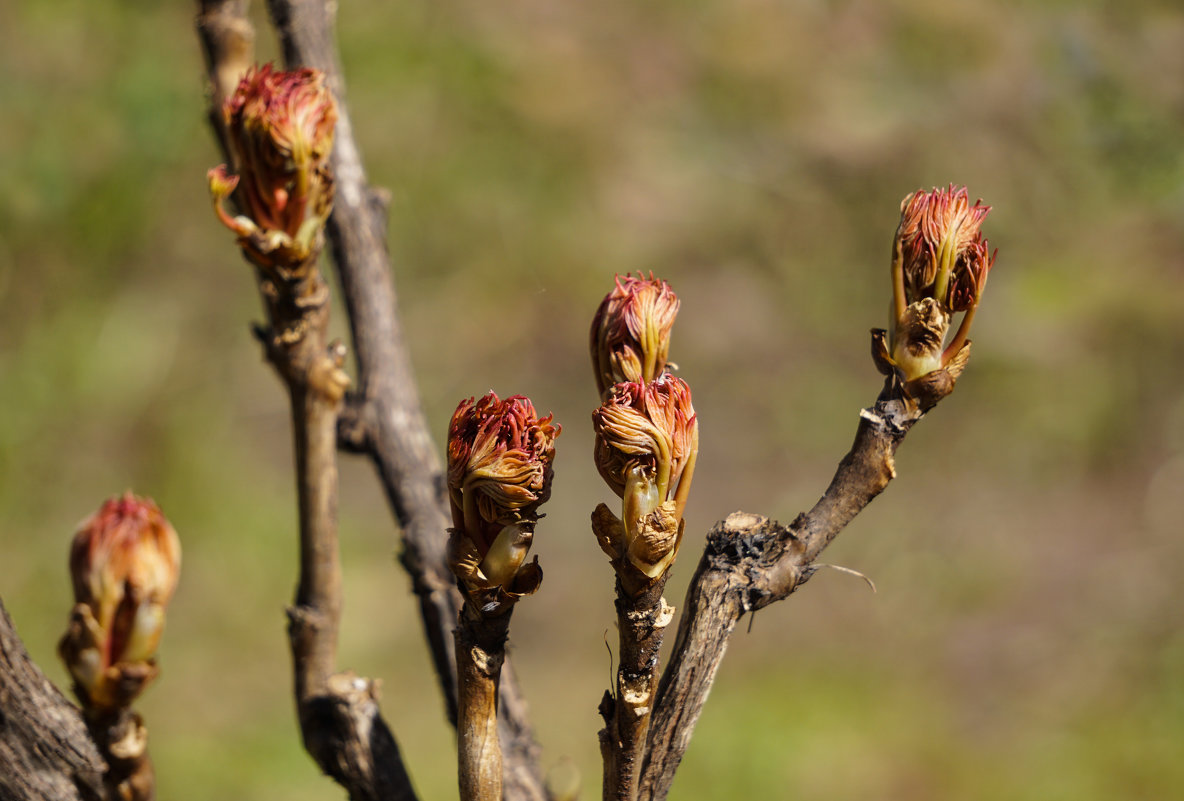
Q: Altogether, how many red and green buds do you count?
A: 6